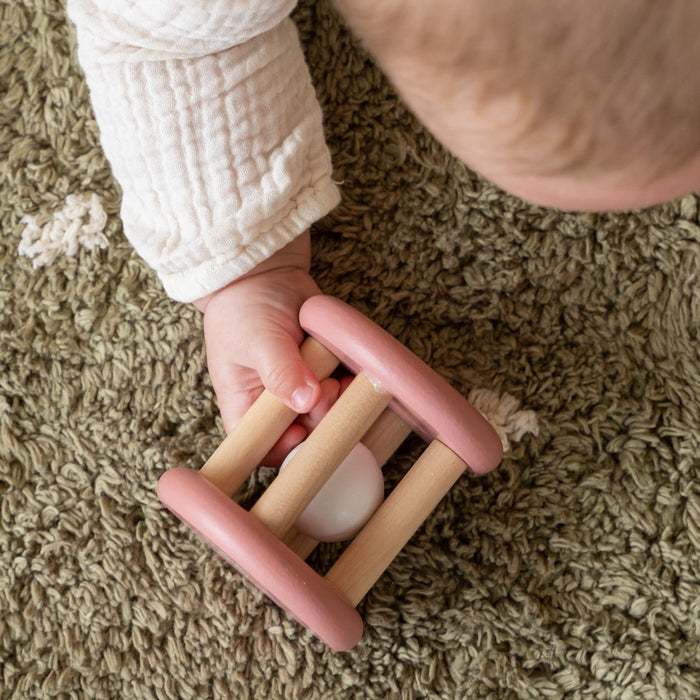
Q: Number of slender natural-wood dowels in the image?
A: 4